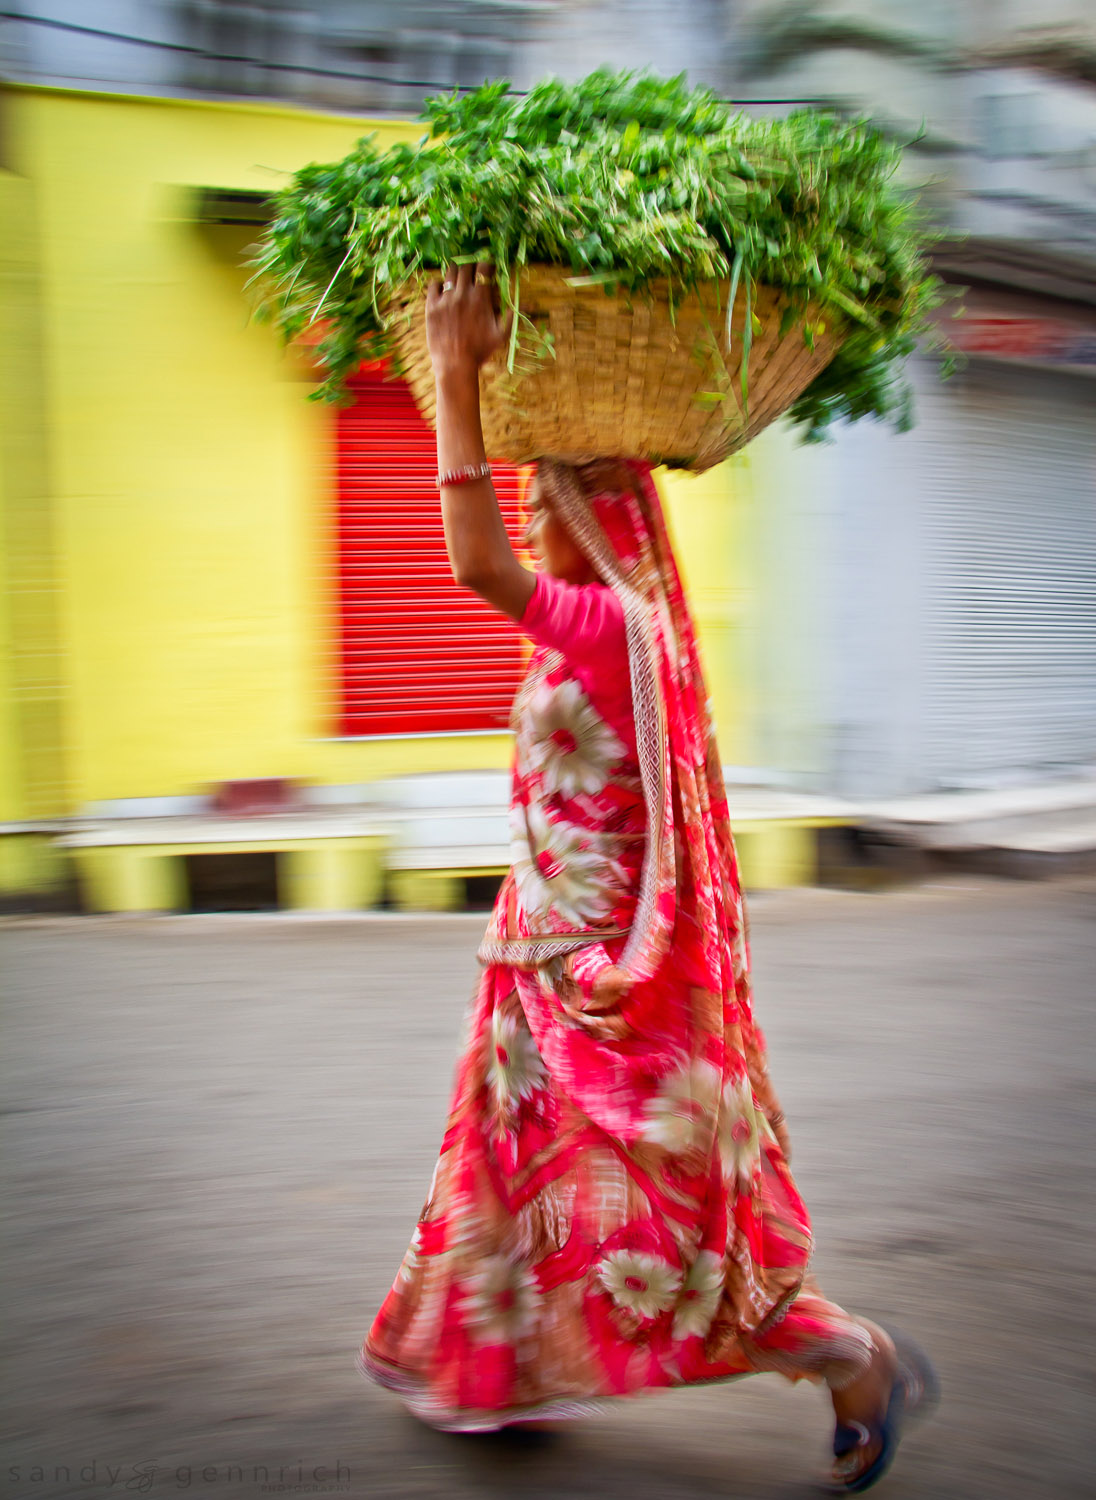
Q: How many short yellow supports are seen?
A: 4